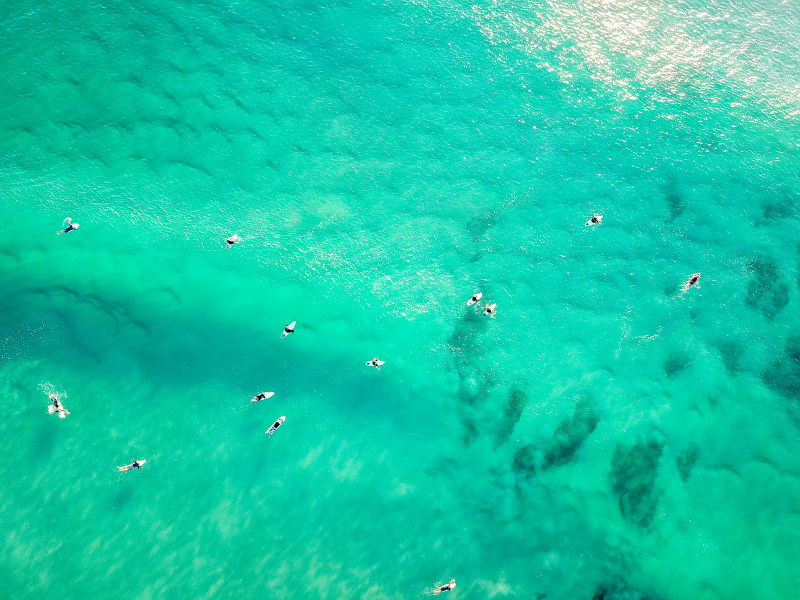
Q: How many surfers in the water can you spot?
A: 13